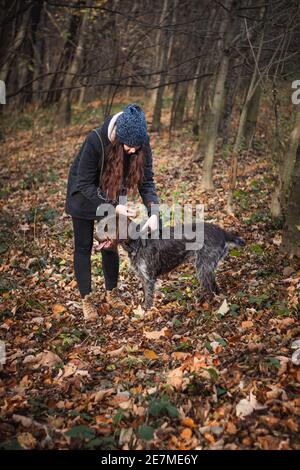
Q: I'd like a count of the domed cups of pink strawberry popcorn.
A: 0